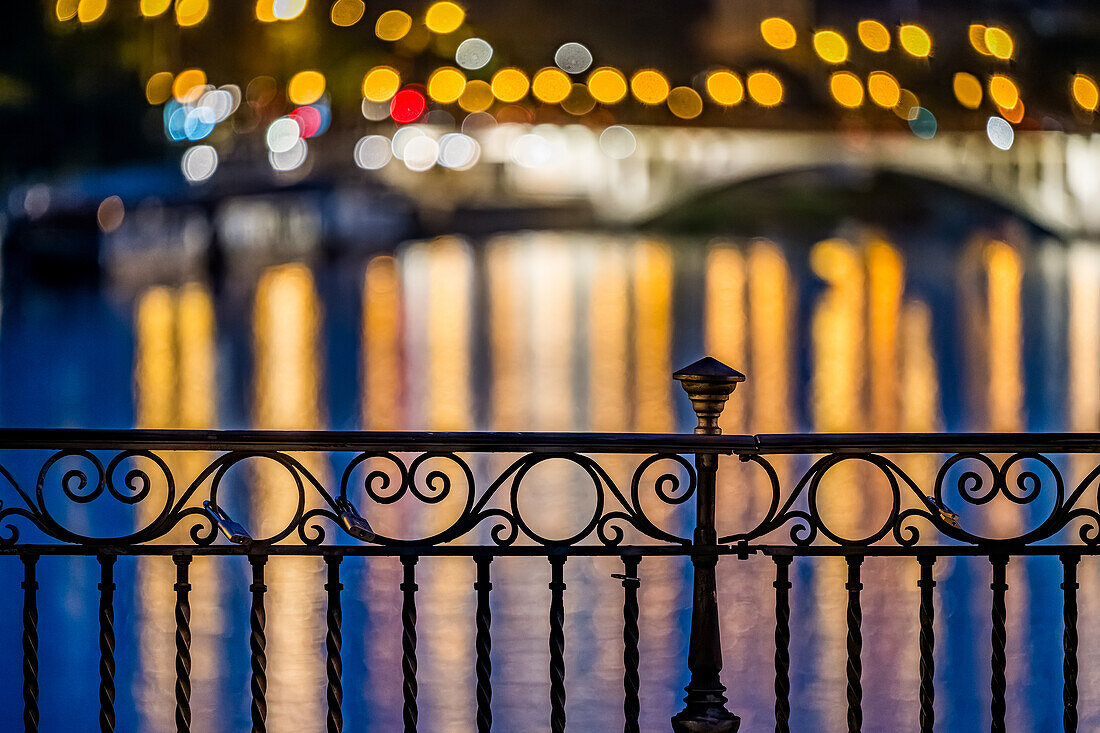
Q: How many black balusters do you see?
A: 14